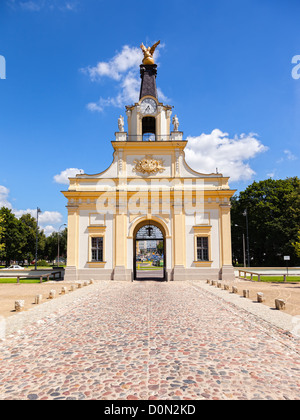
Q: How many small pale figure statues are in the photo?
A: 2